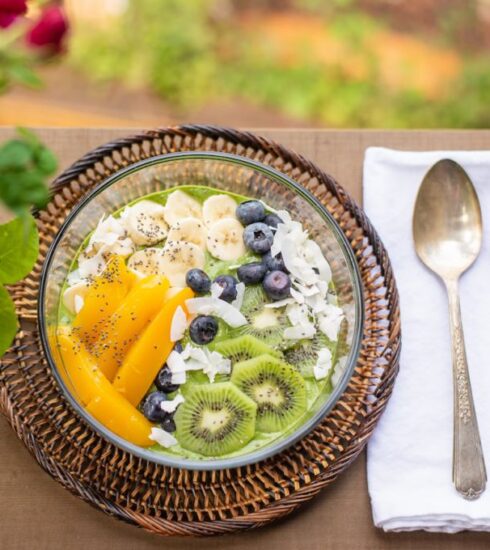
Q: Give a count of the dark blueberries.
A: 13